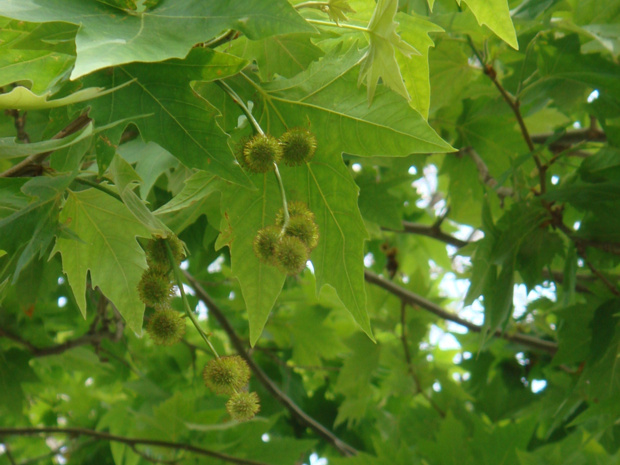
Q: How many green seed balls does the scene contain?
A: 11